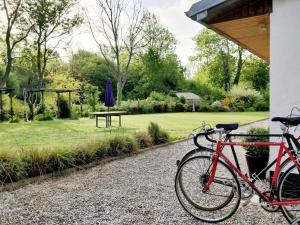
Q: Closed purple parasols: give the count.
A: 1